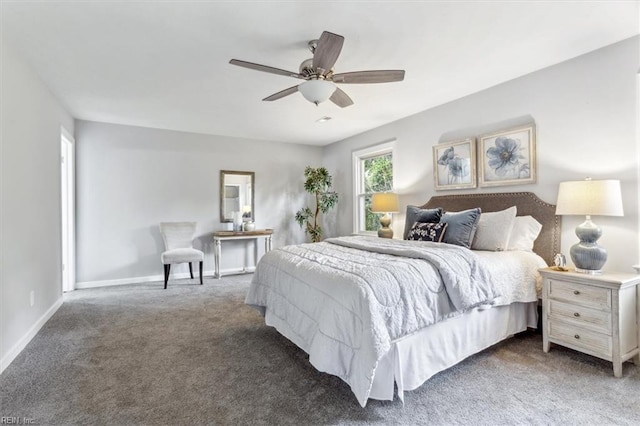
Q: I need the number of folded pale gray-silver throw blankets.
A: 1